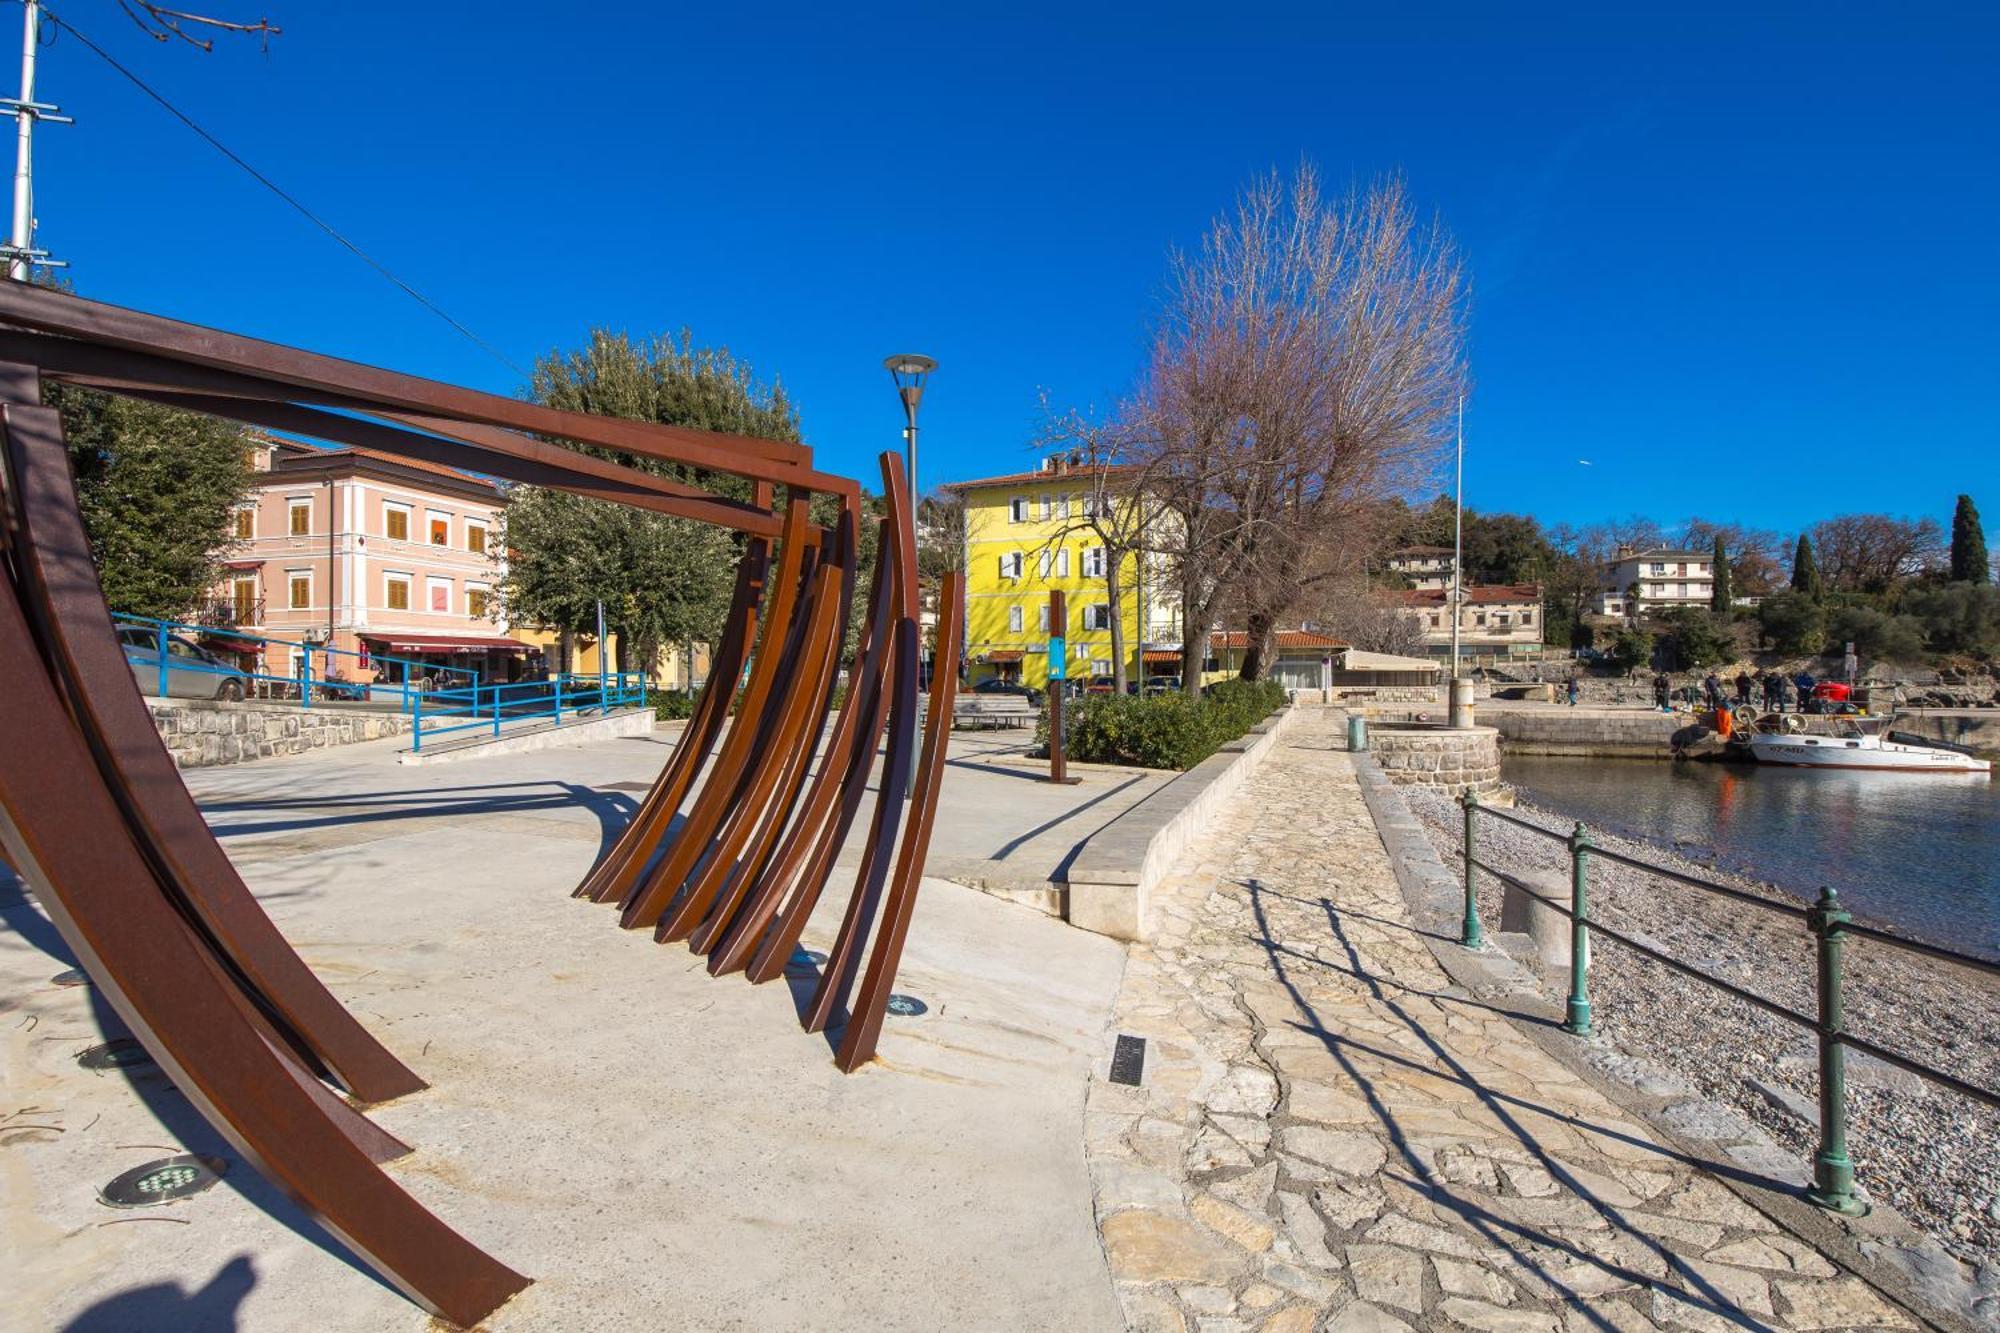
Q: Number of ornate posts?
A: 3